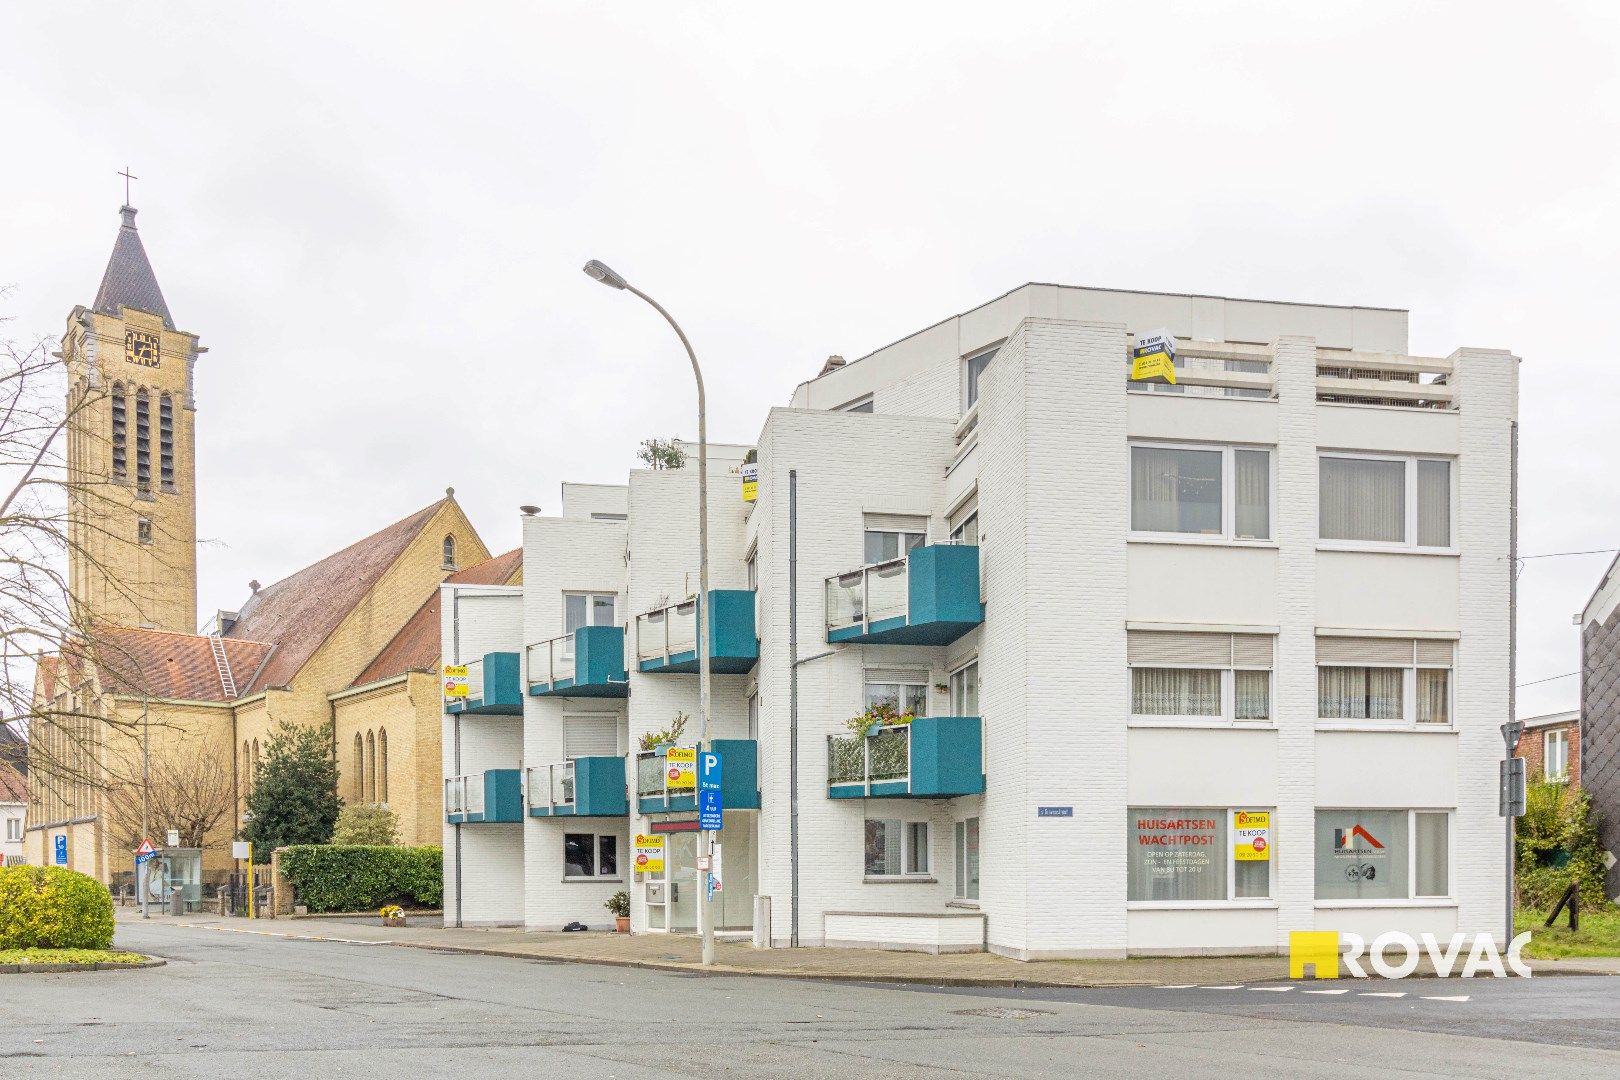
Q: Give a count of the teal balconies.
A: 8